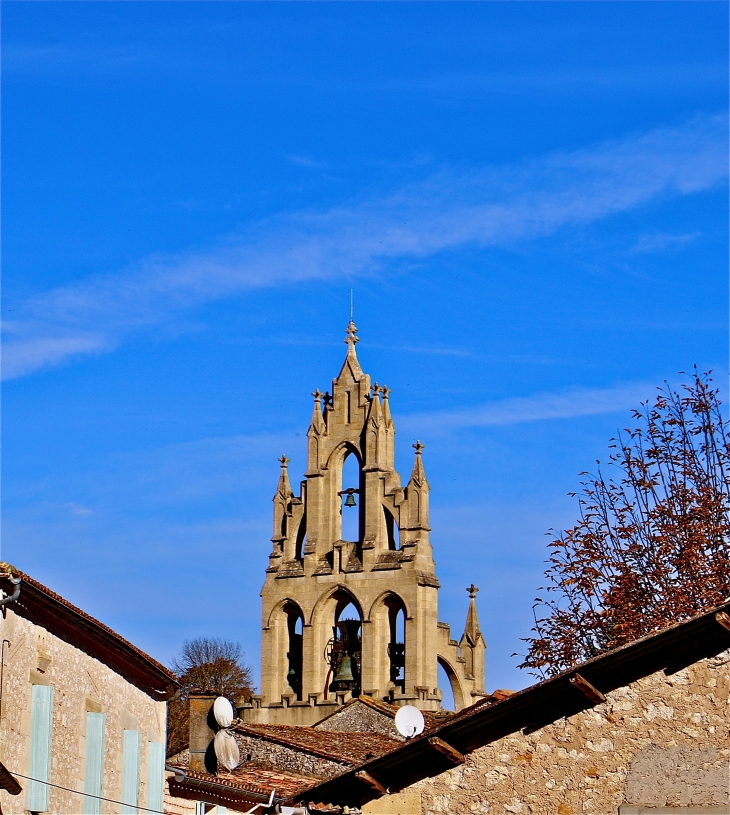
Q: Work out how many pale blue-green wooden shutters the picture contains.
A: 4